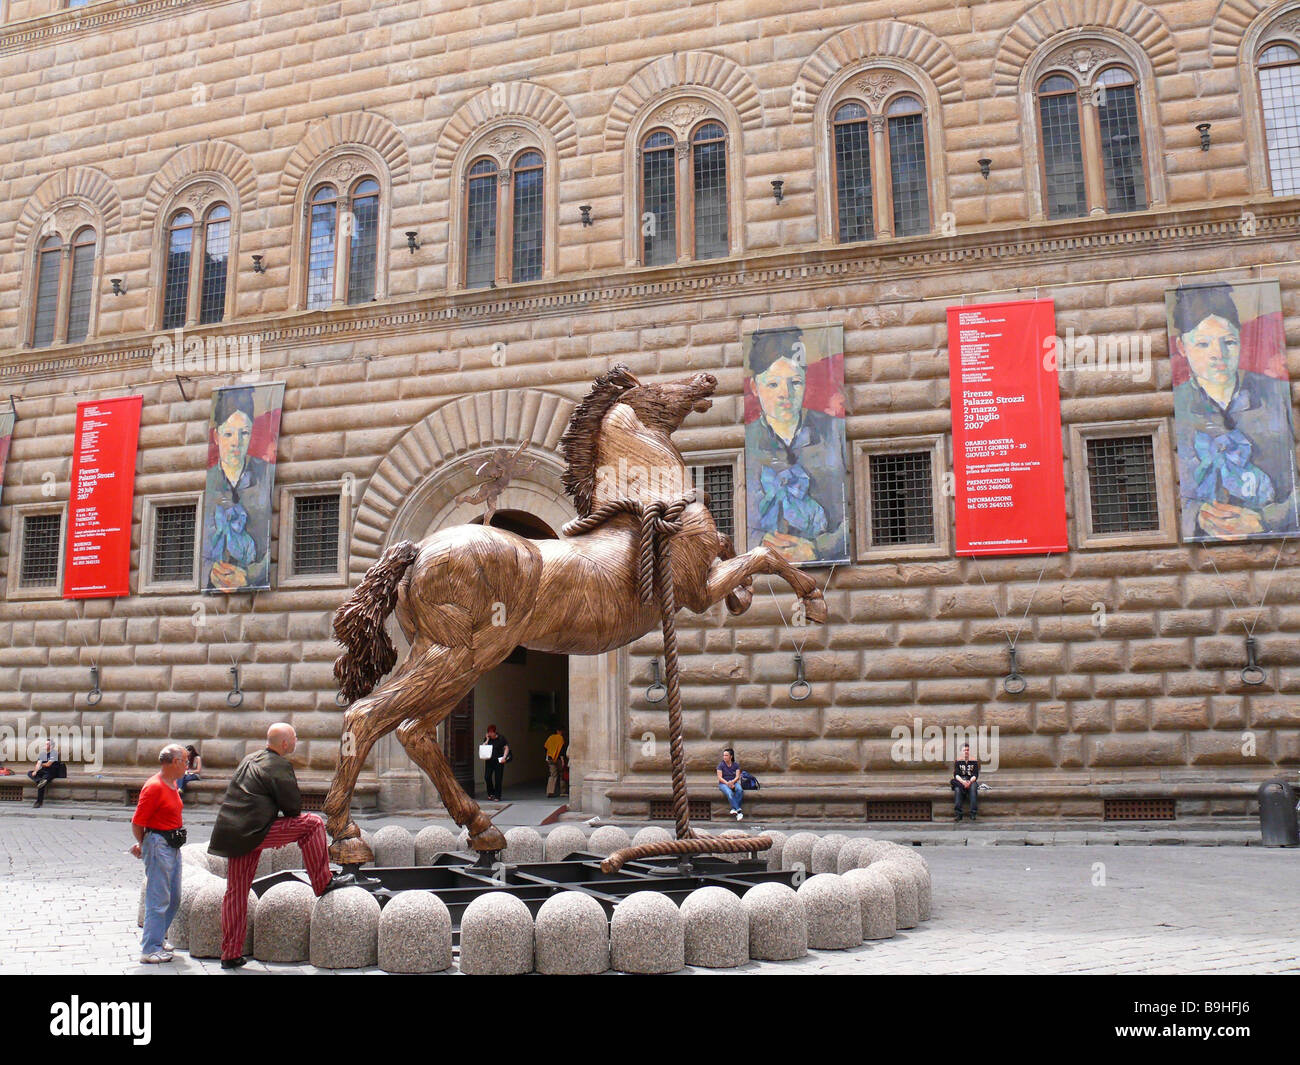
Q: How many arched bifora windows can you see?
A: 8